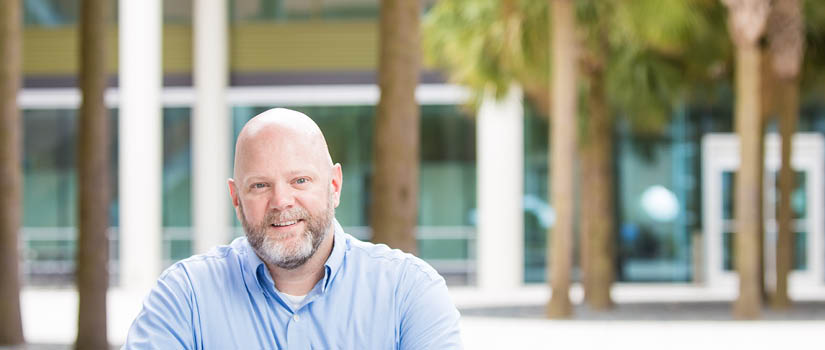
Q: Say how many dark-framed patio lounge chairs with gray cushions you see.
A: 0